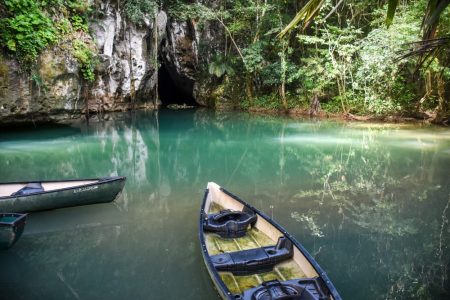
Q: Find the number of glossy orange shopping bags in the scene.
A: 0